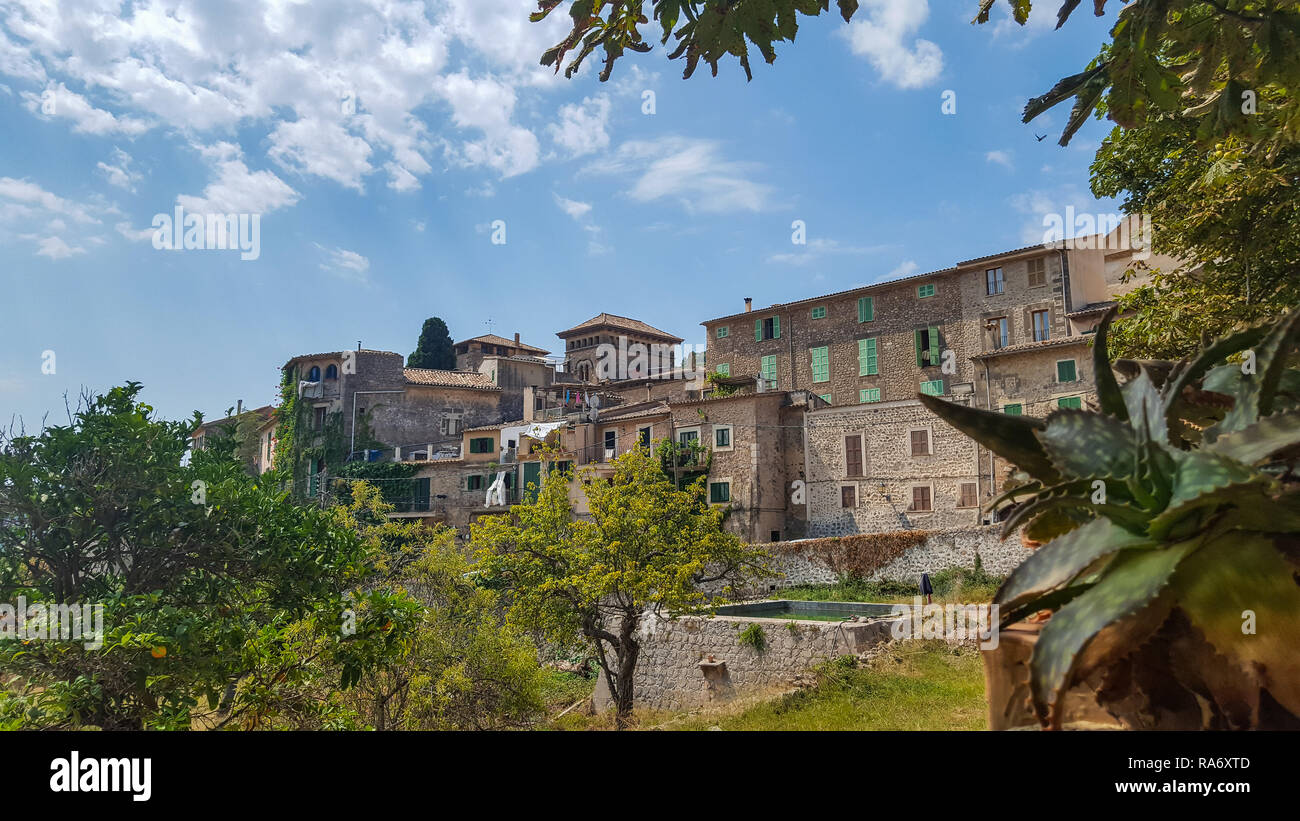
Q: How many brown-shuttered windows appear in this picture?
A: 6